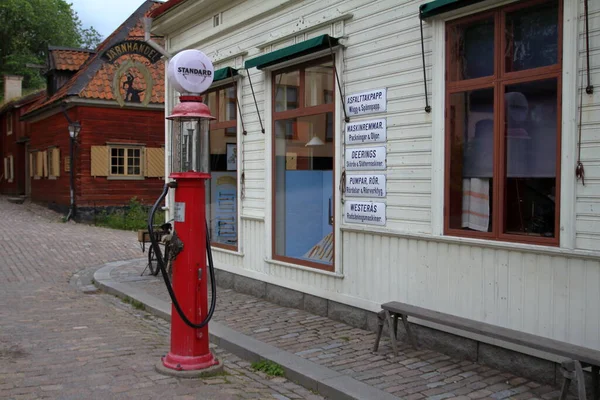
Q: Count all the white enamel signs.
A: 5